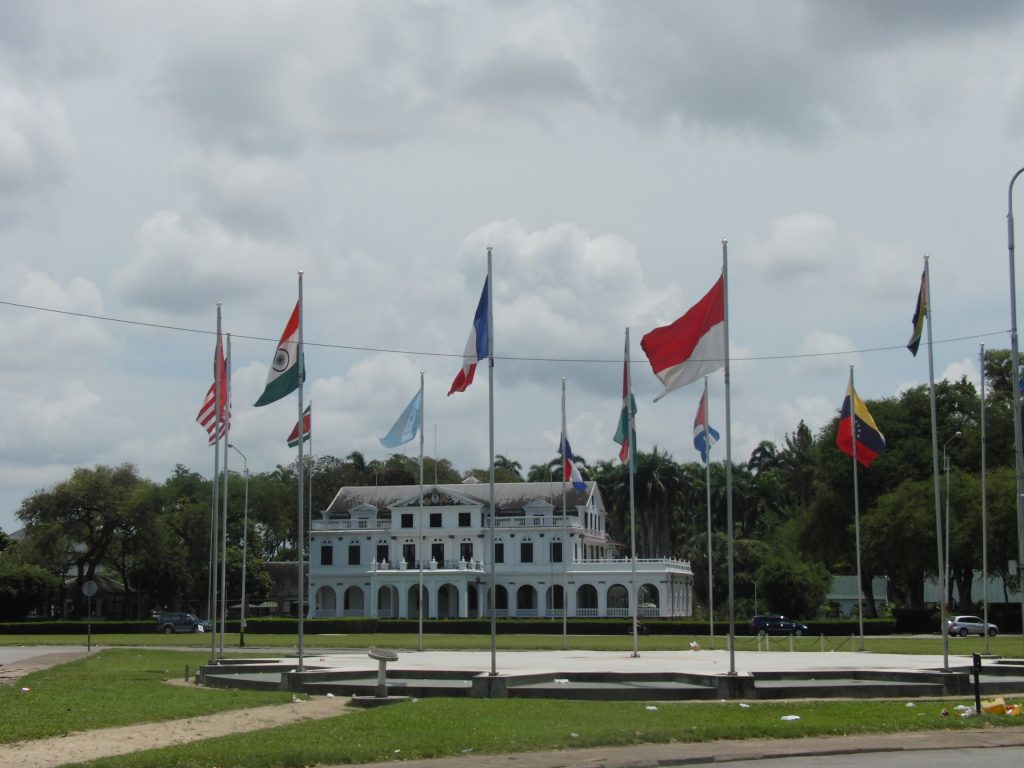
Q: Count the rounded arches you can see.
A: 11